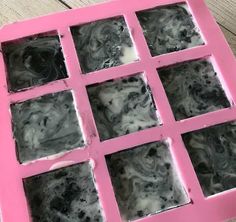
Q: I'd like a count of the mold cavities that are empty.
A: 0